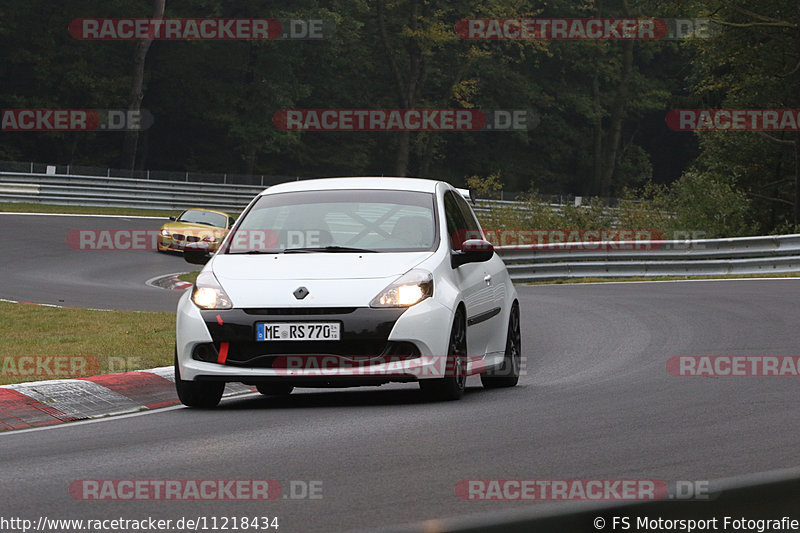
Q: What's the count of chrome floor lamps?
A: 0